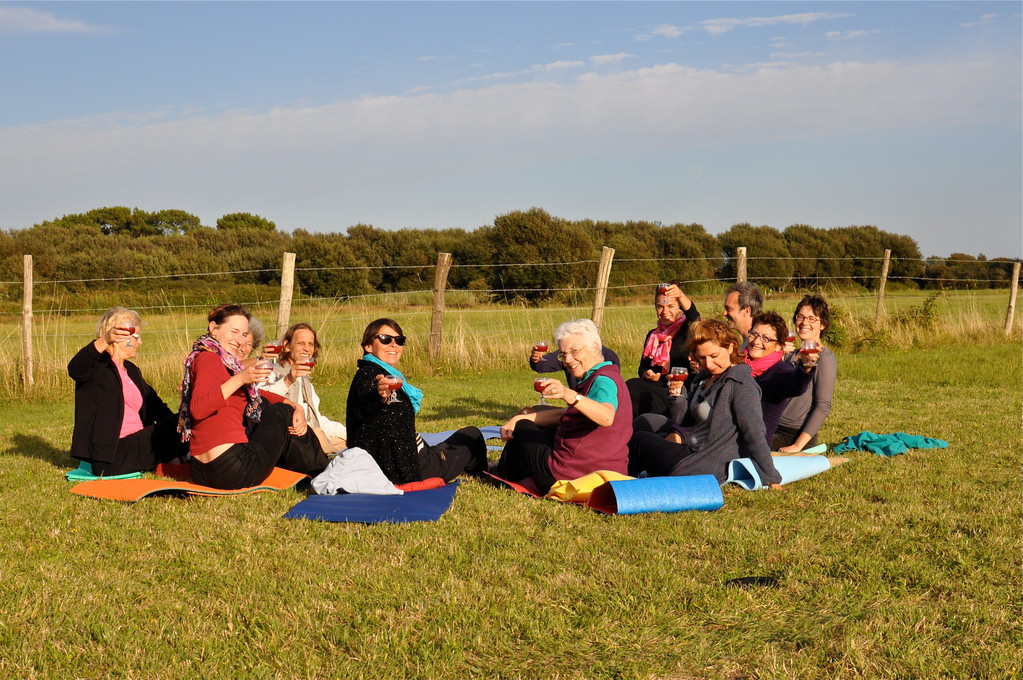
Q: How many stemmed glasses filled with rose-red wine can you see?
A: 11